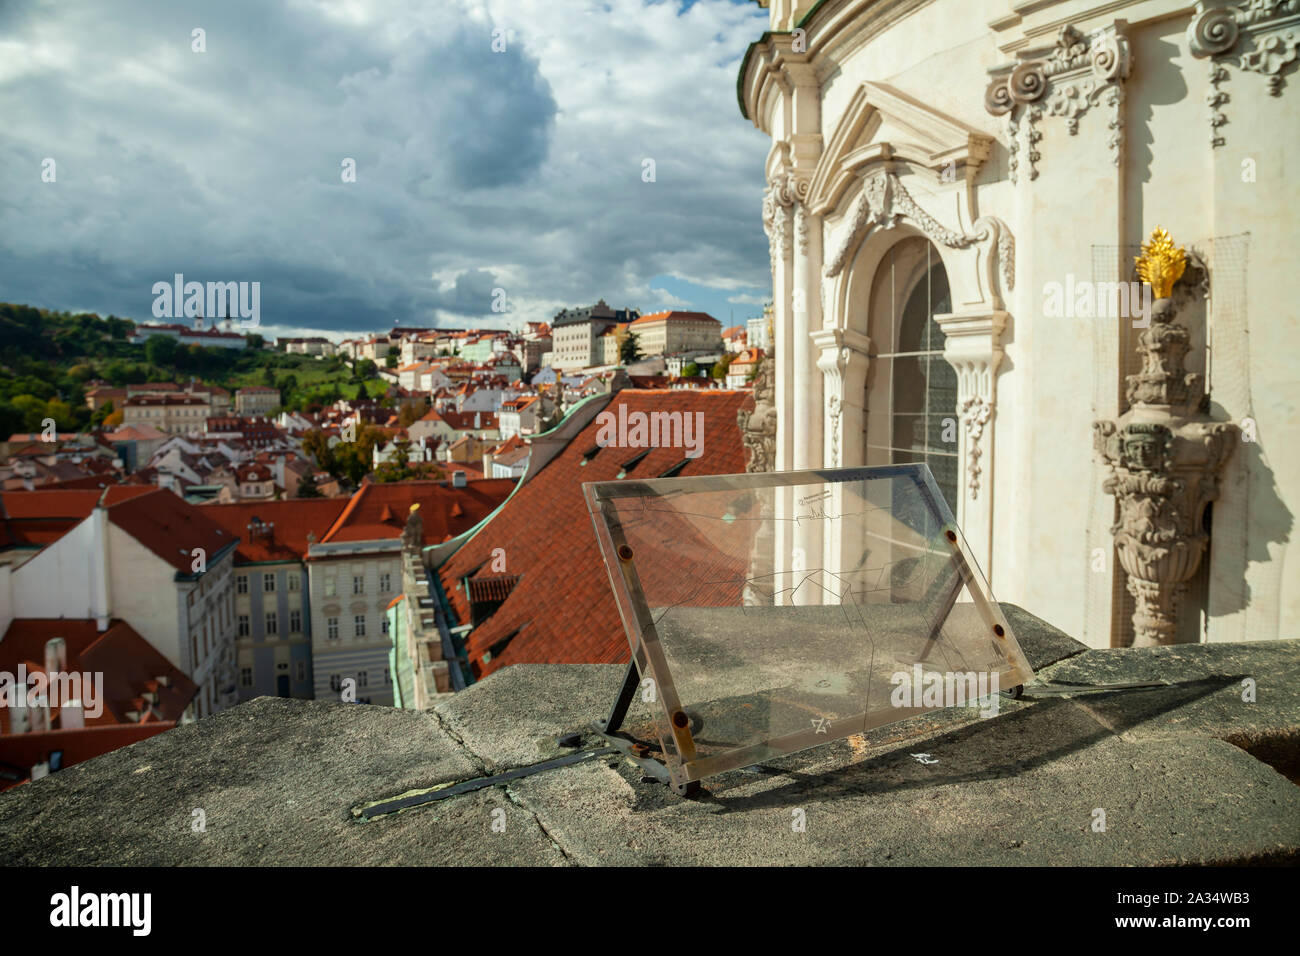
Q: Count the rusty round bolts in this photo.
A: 4